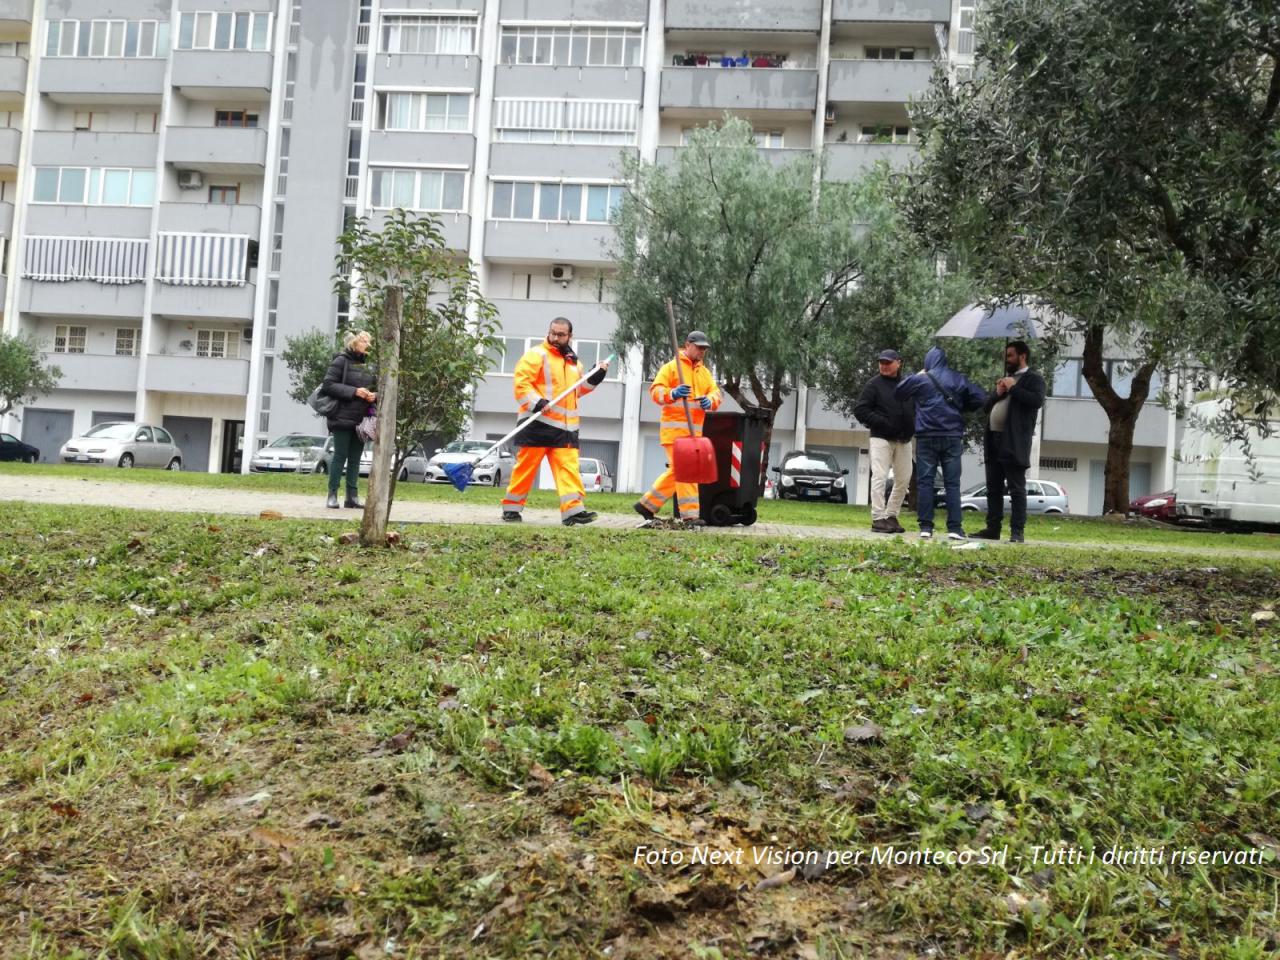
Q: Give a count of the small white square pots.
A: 0